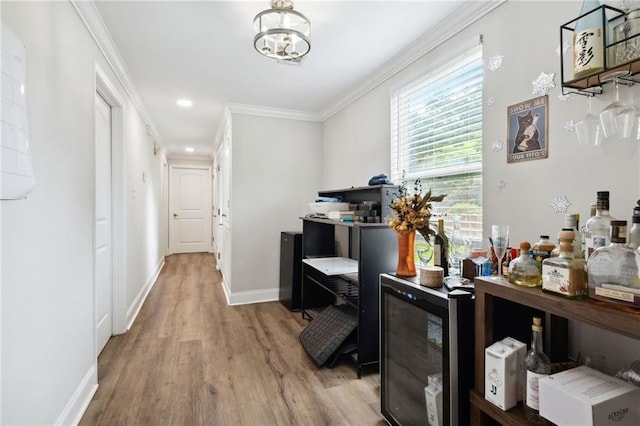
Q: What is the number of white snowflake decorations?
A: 9